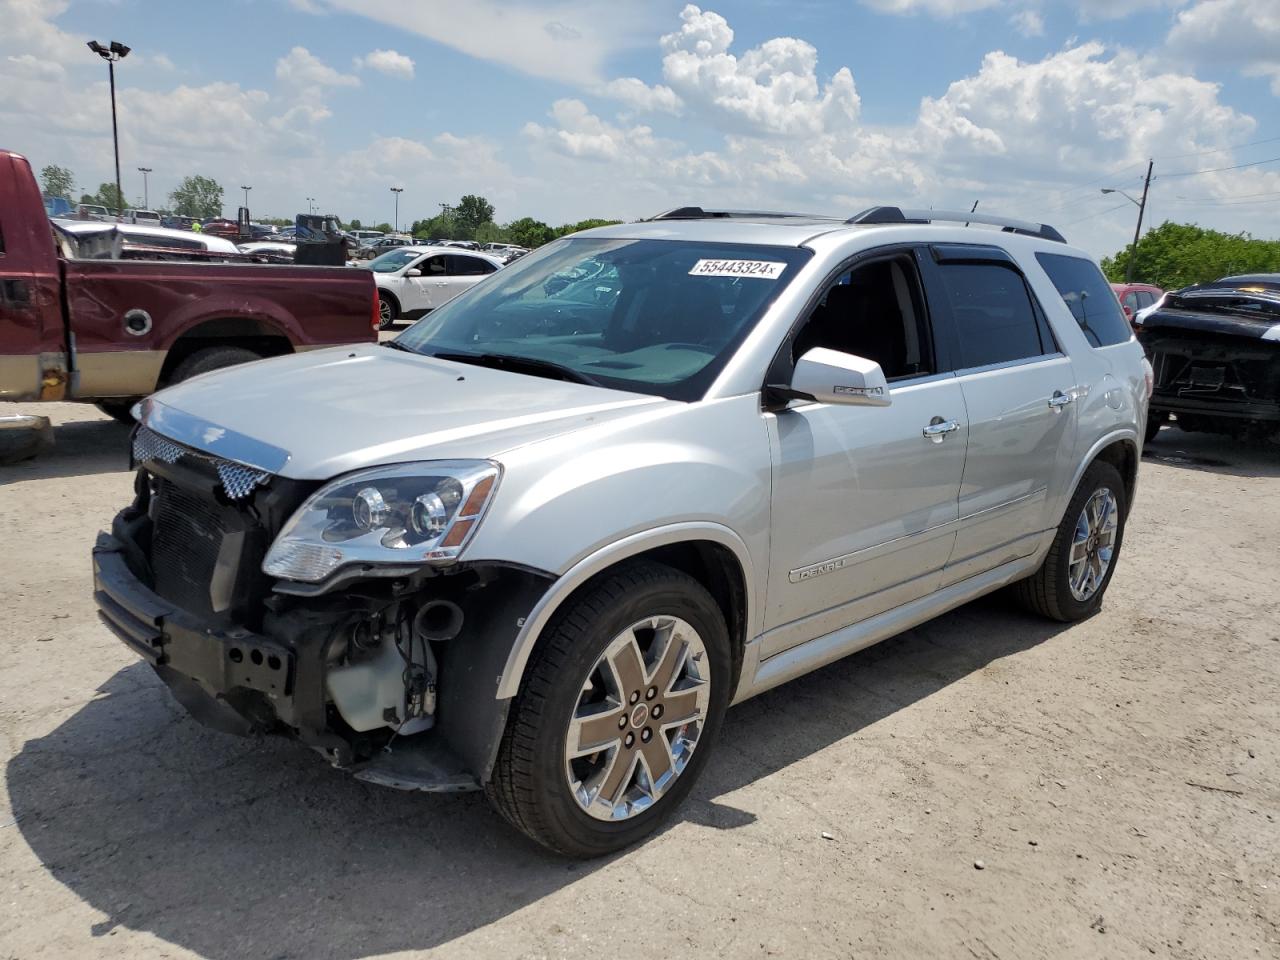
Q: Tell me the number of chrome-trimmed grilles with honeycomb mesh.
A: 1